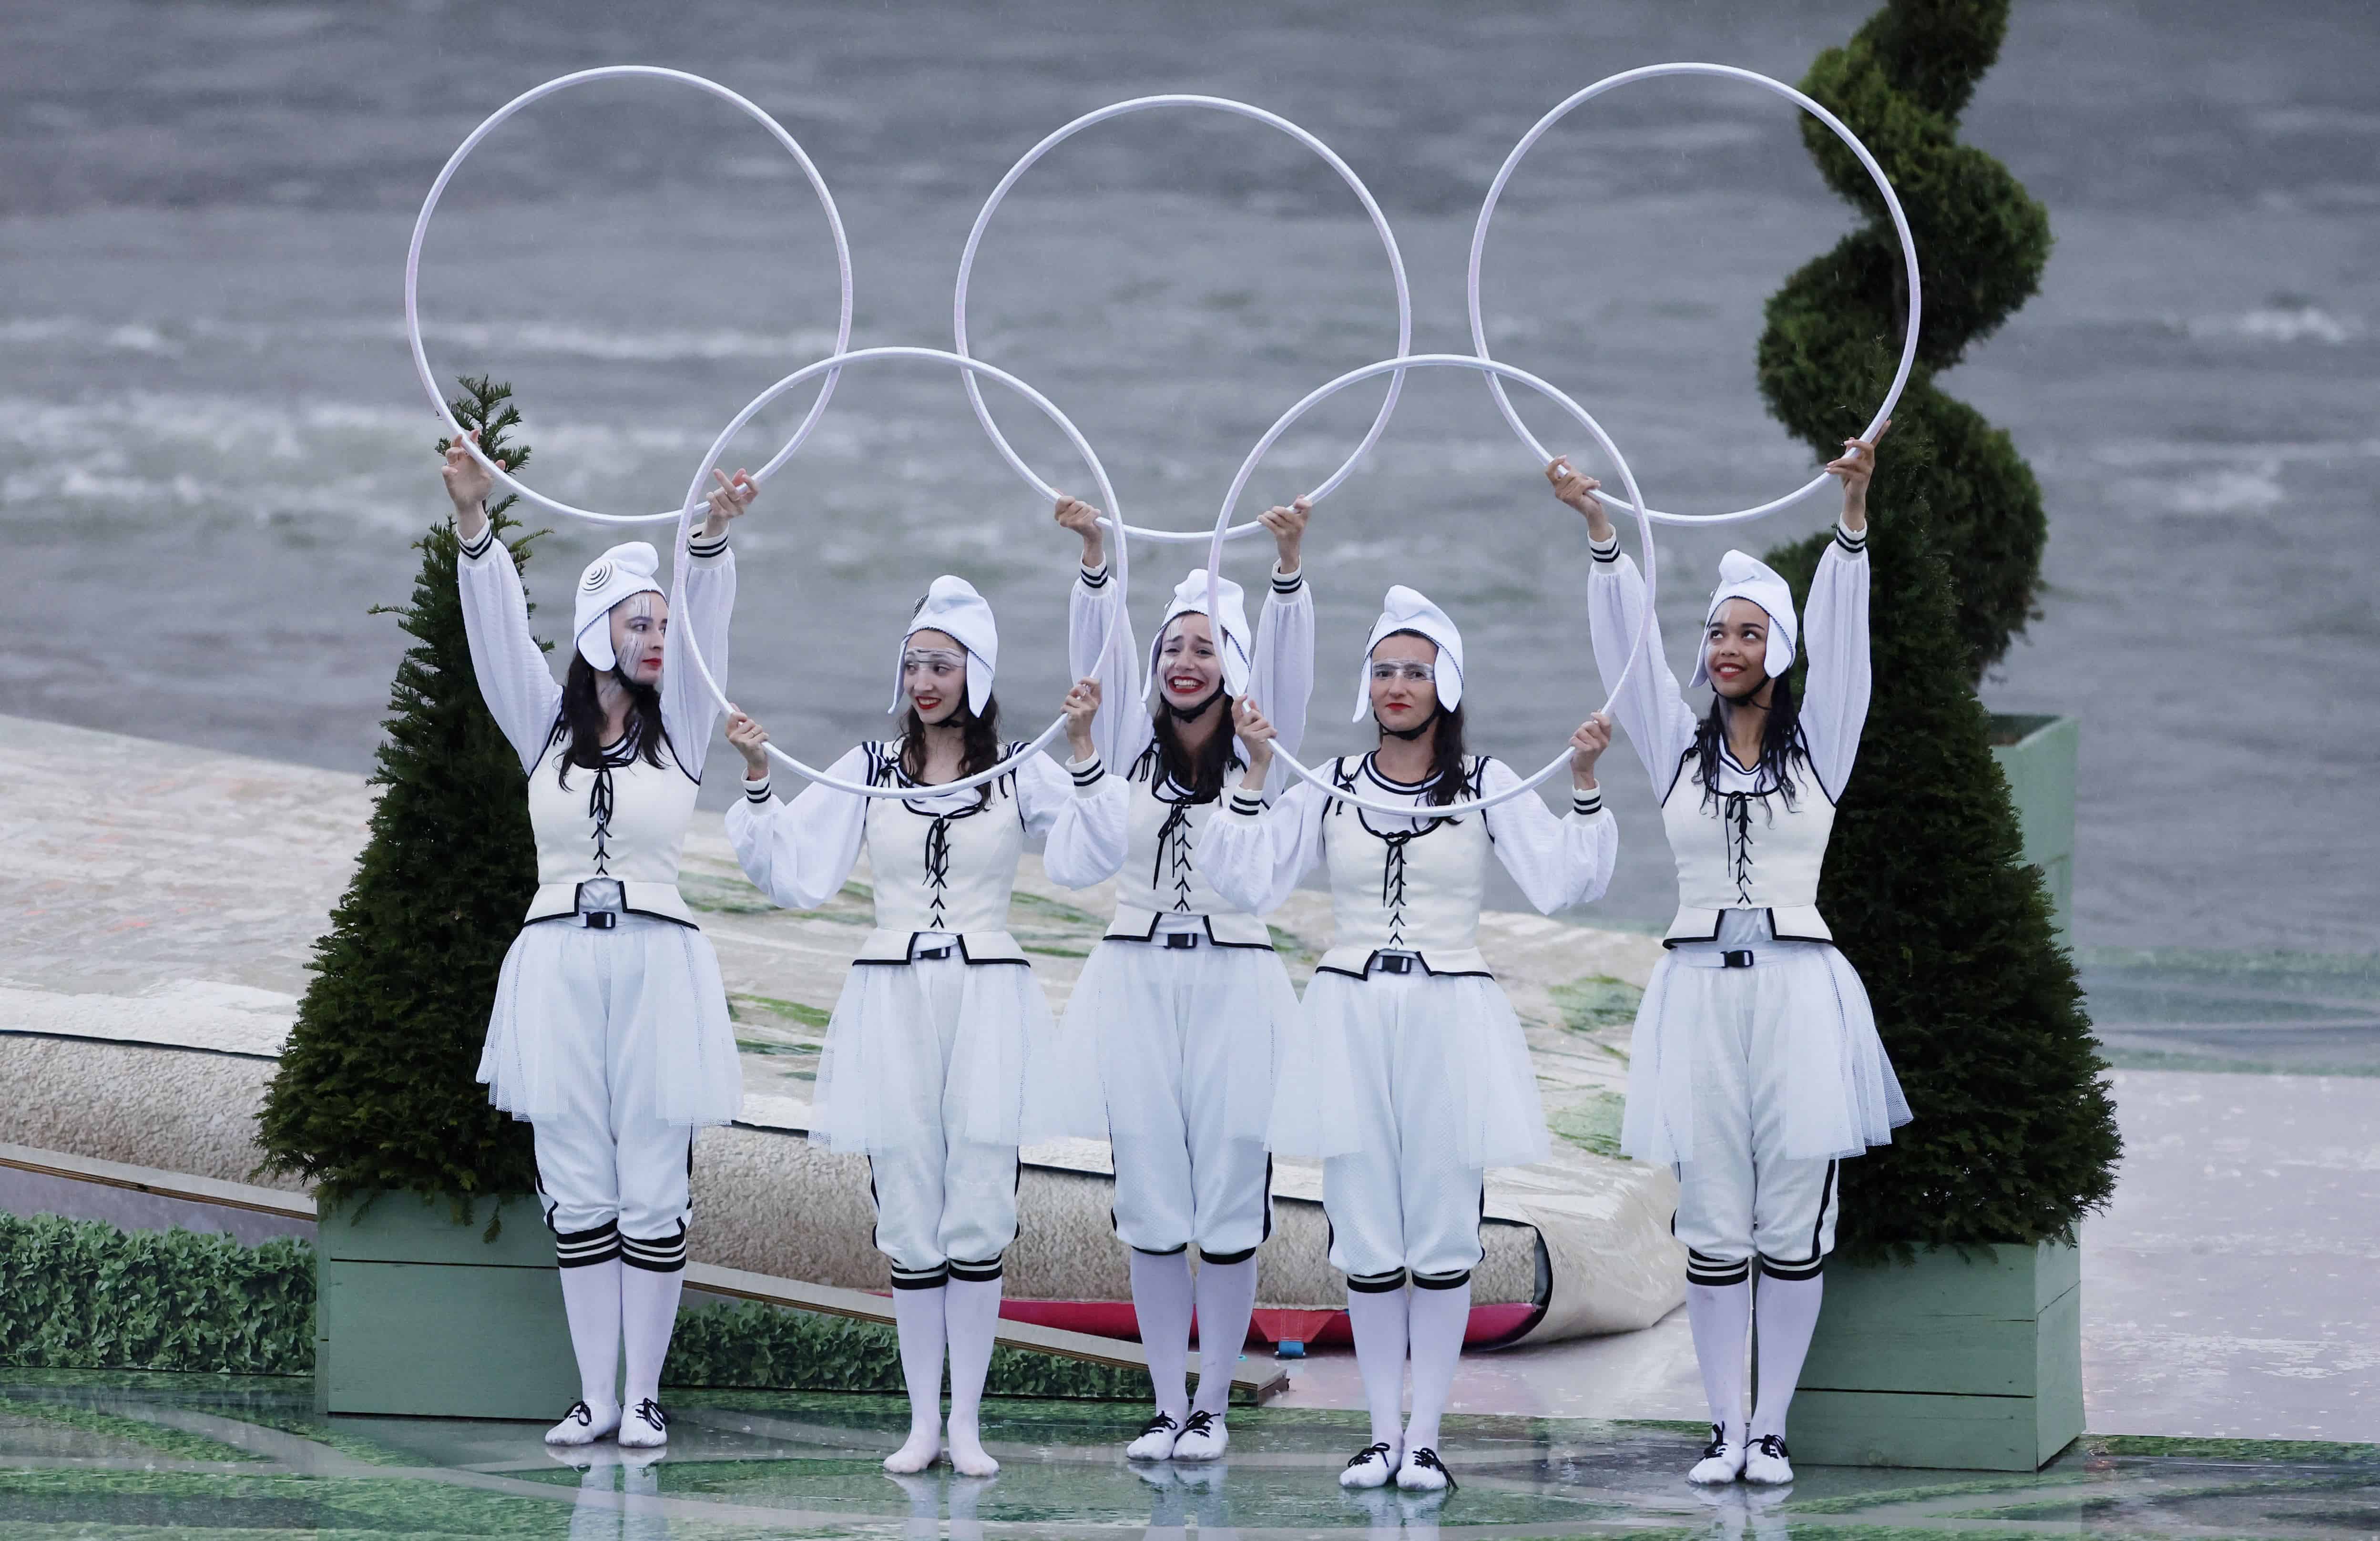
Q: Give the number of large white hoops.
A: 5